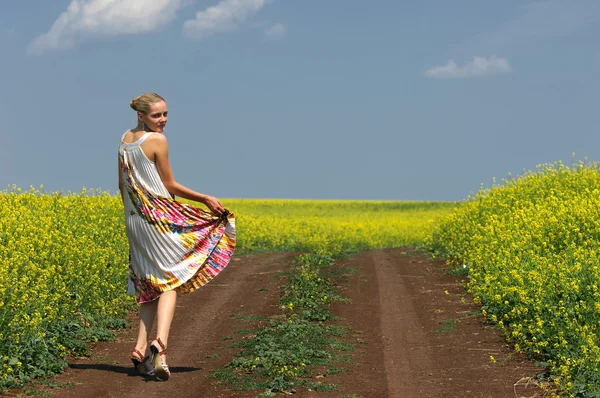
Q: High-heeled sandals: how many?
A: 2